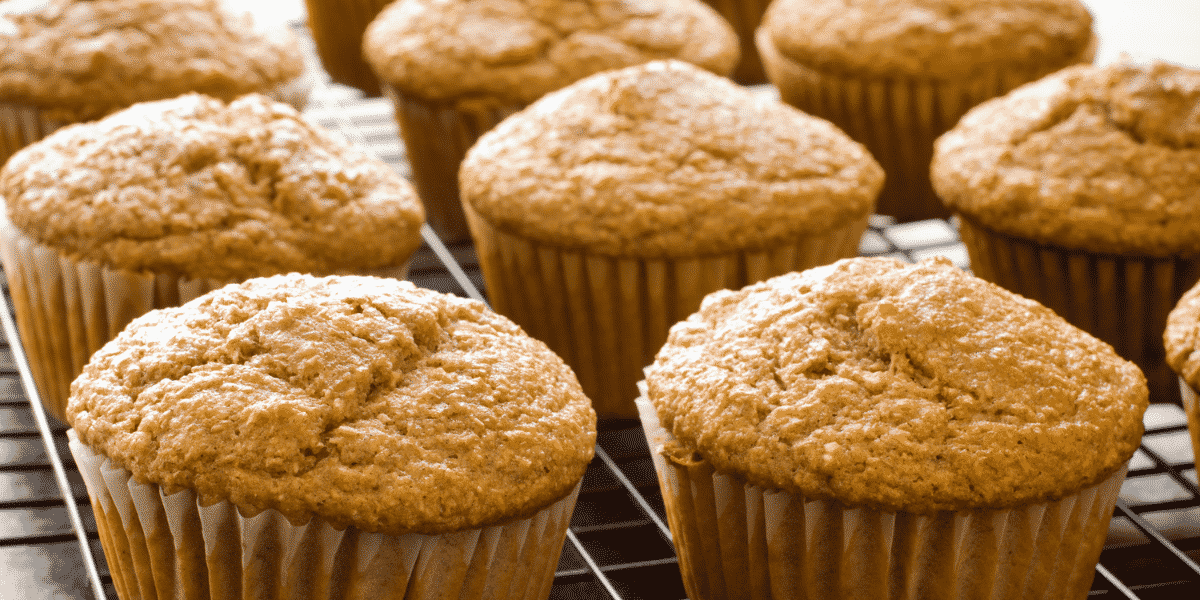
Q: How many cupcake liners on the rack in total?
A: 11